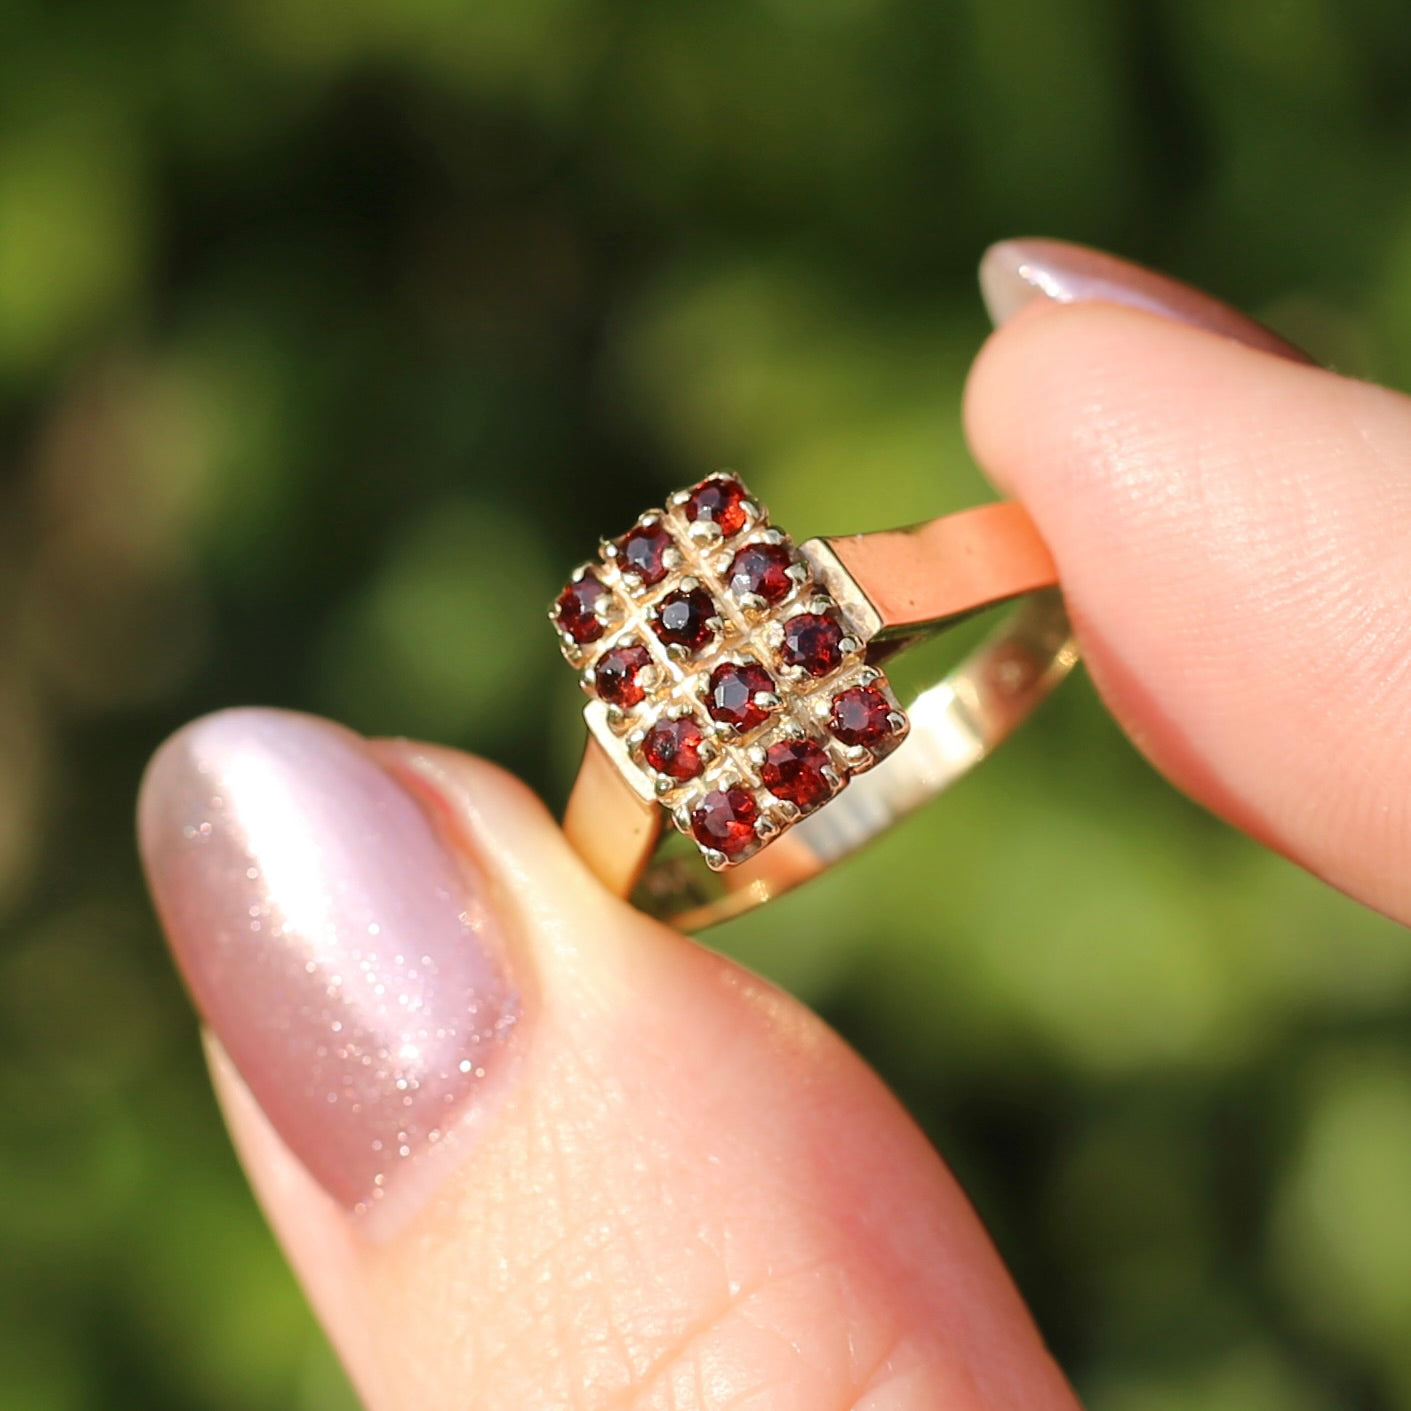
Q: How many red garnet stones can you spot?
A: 12